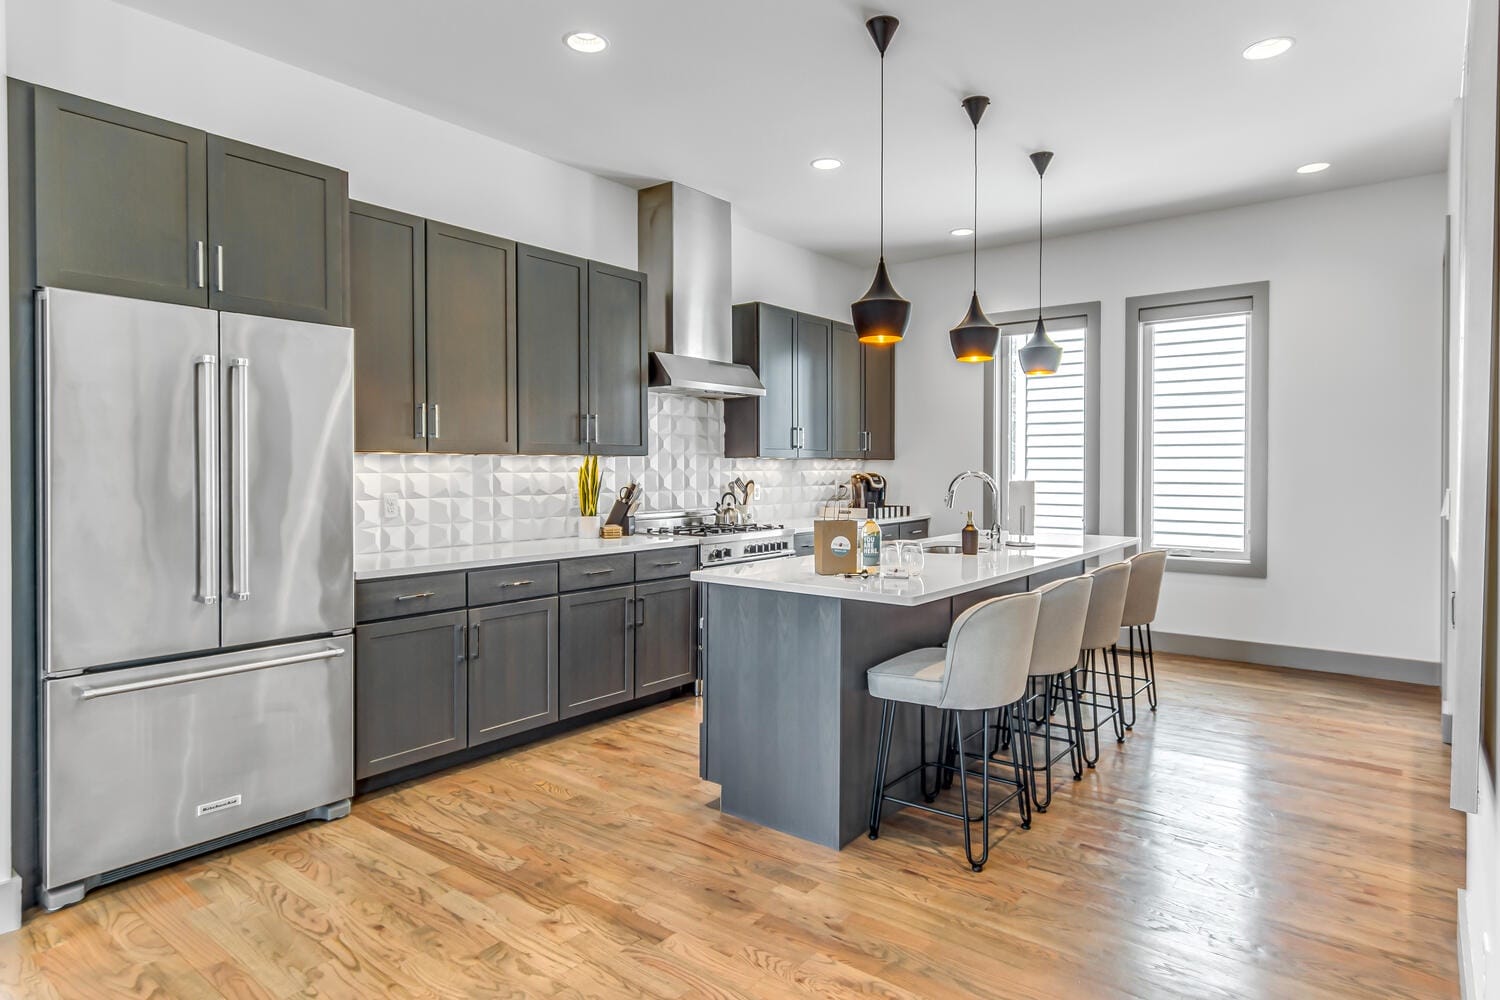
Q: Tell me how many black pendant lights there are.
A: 3